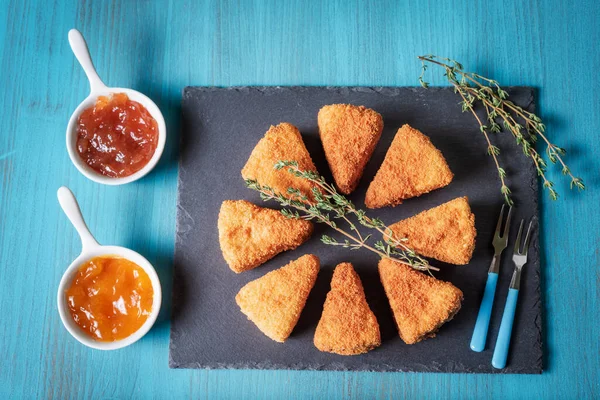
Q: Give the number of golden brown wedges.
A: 8